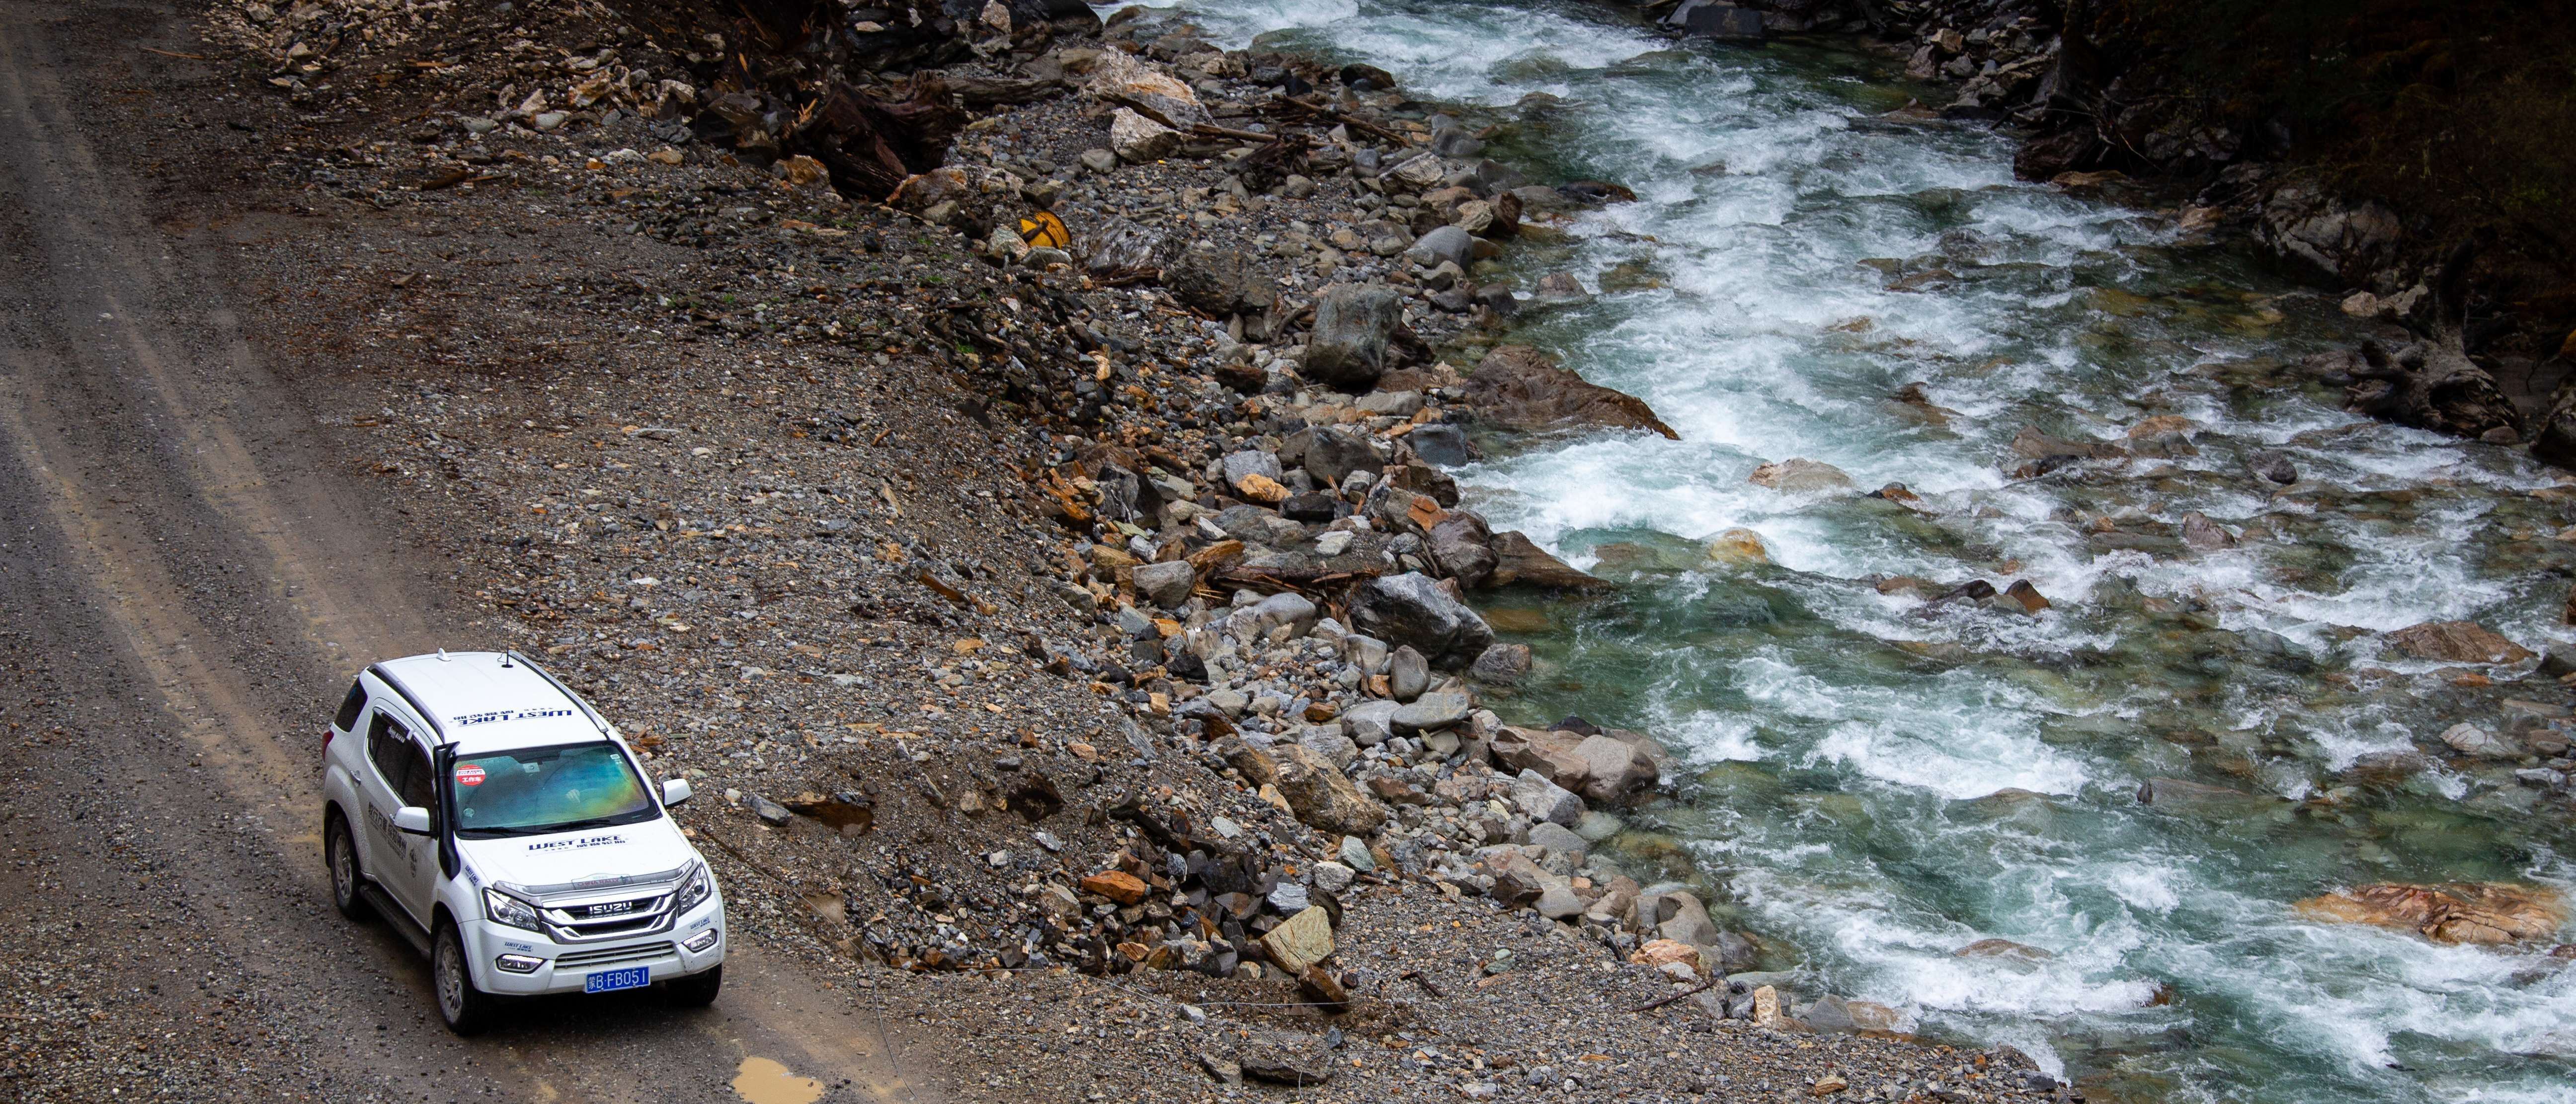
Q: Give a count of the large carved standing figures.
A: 0